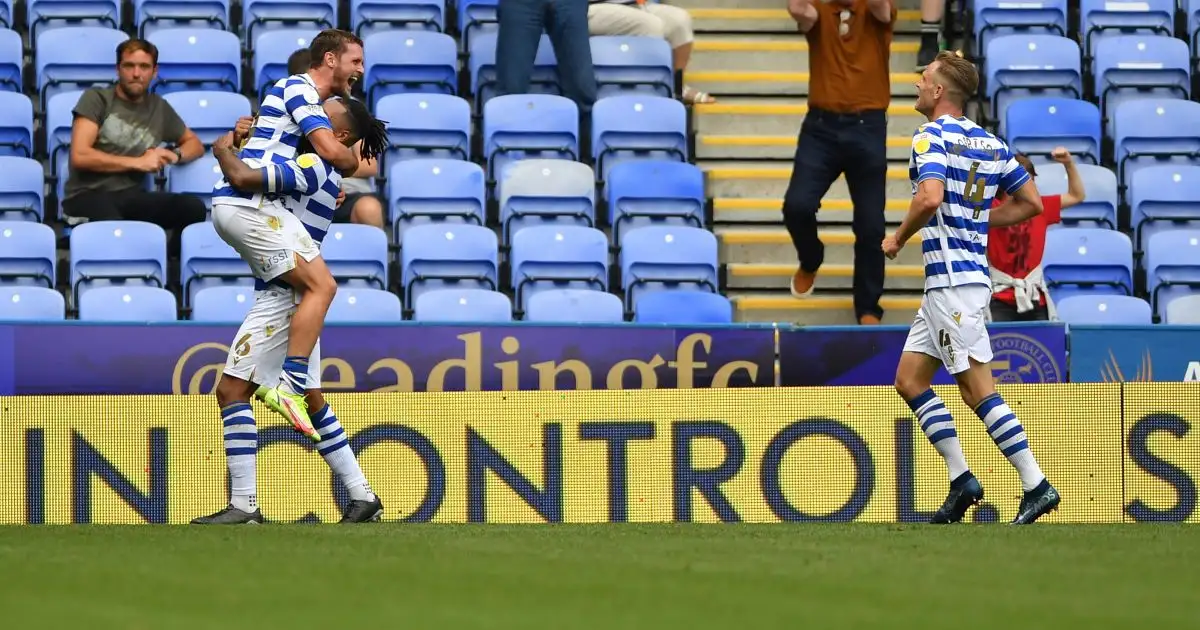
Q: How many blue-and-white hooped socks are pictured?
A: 5